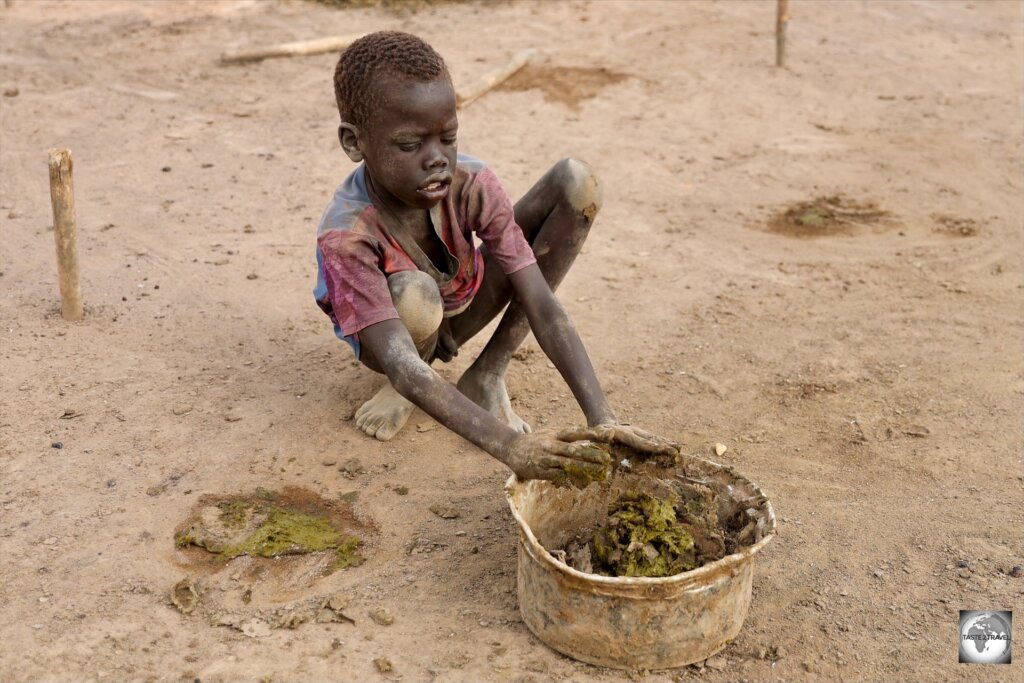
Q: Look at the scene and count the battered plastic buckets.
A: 1